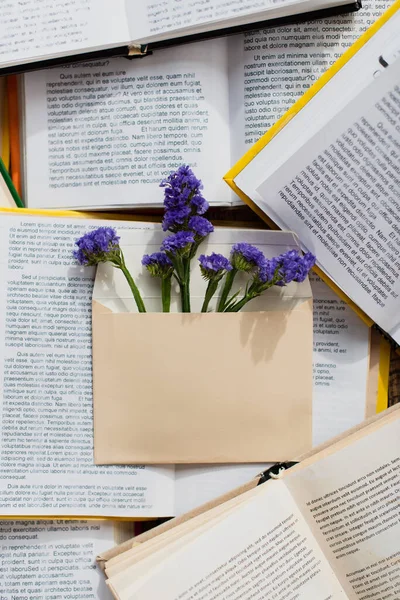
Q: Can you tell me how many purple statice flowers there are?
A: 6